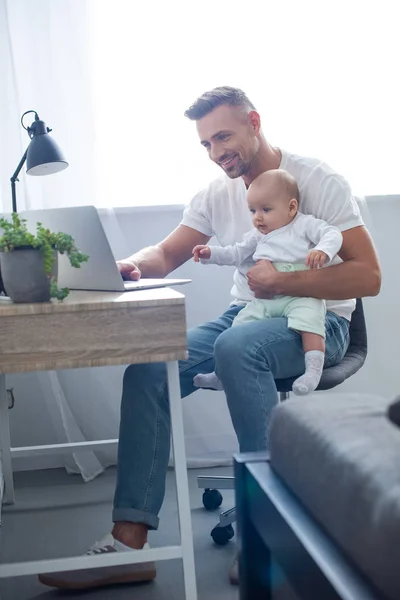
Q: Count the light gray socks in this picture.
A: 2